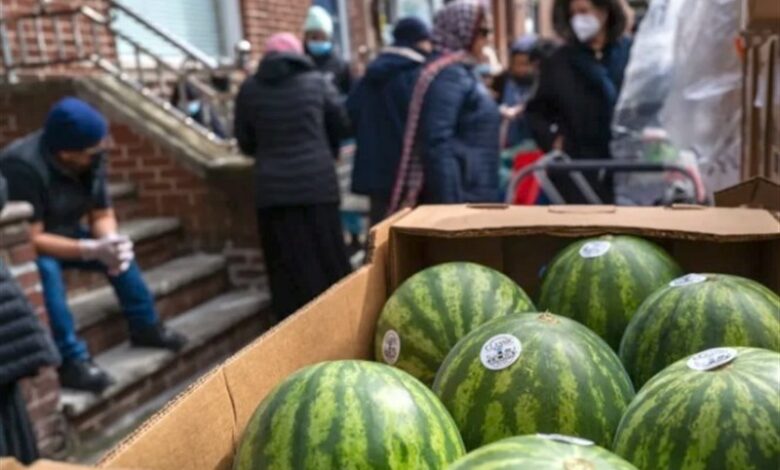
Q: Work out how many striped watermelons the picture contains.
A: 7